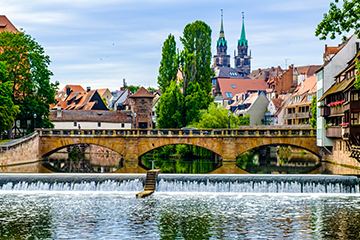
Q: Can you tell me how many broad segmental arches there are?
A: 3